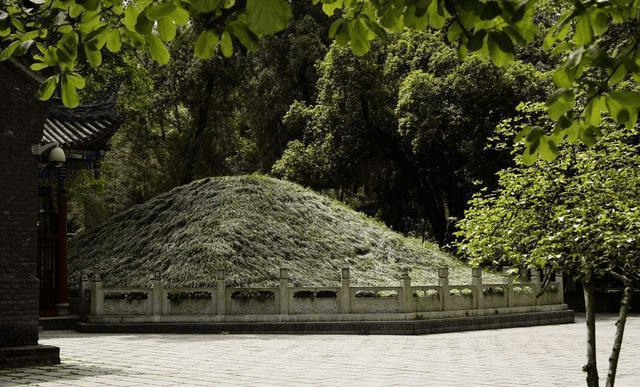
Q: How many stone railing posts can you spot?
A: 12